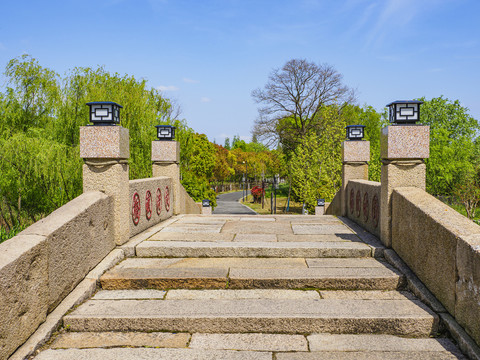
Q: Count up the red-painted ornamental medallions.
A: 8